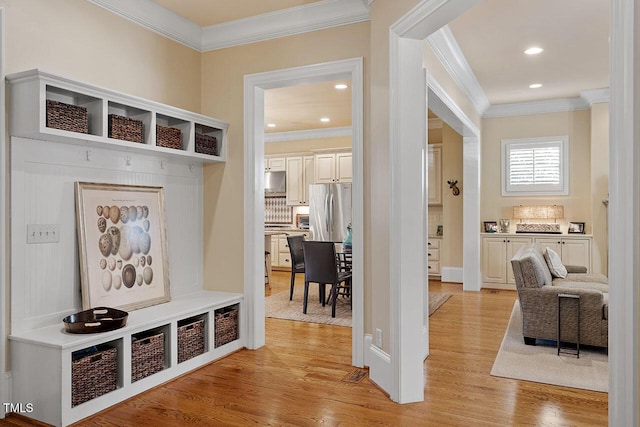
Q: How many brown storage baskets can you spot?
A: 8